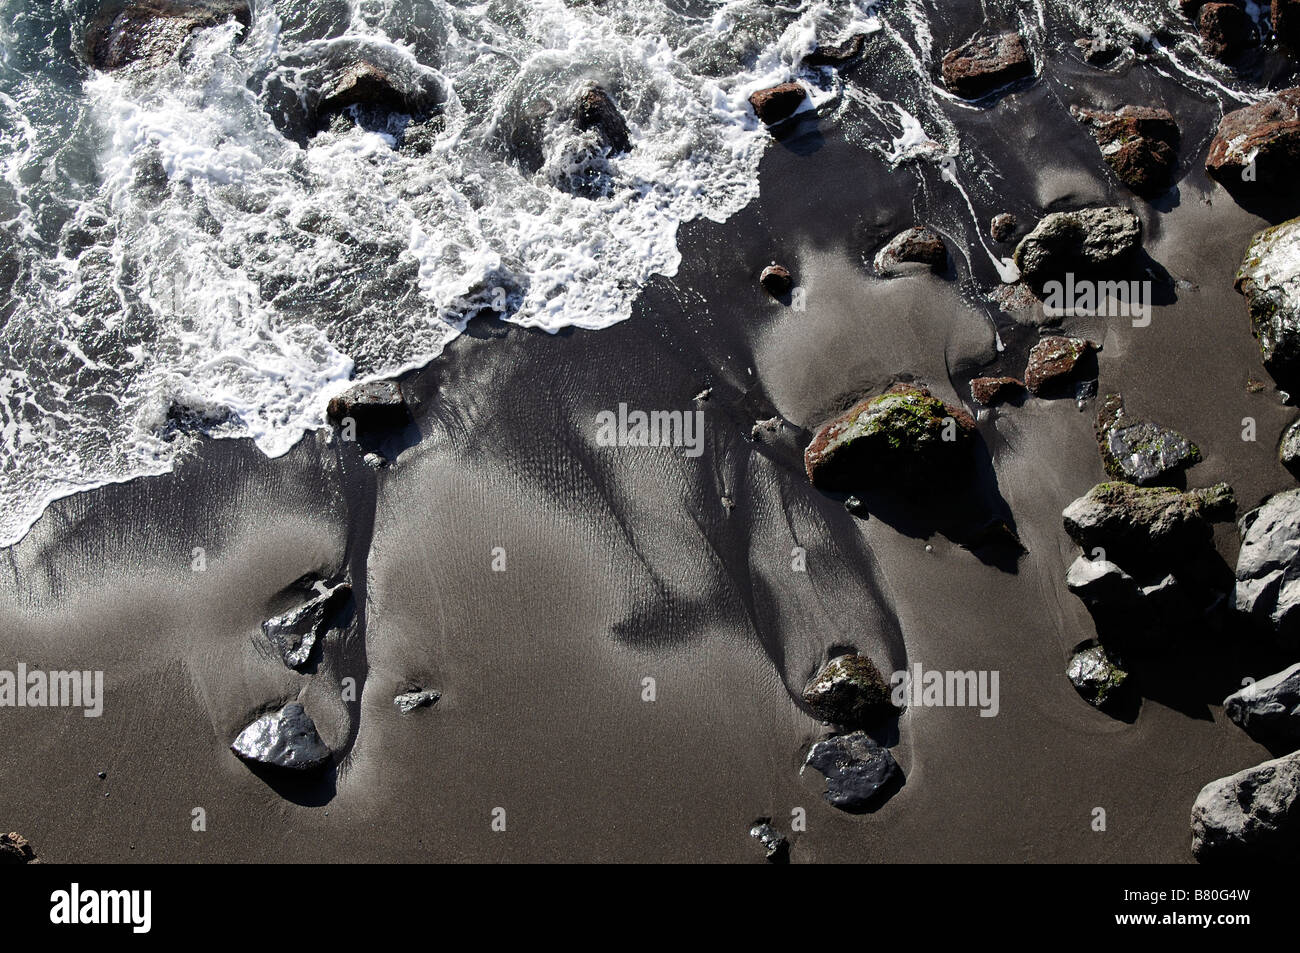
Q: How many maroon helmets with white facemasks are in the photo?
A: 0